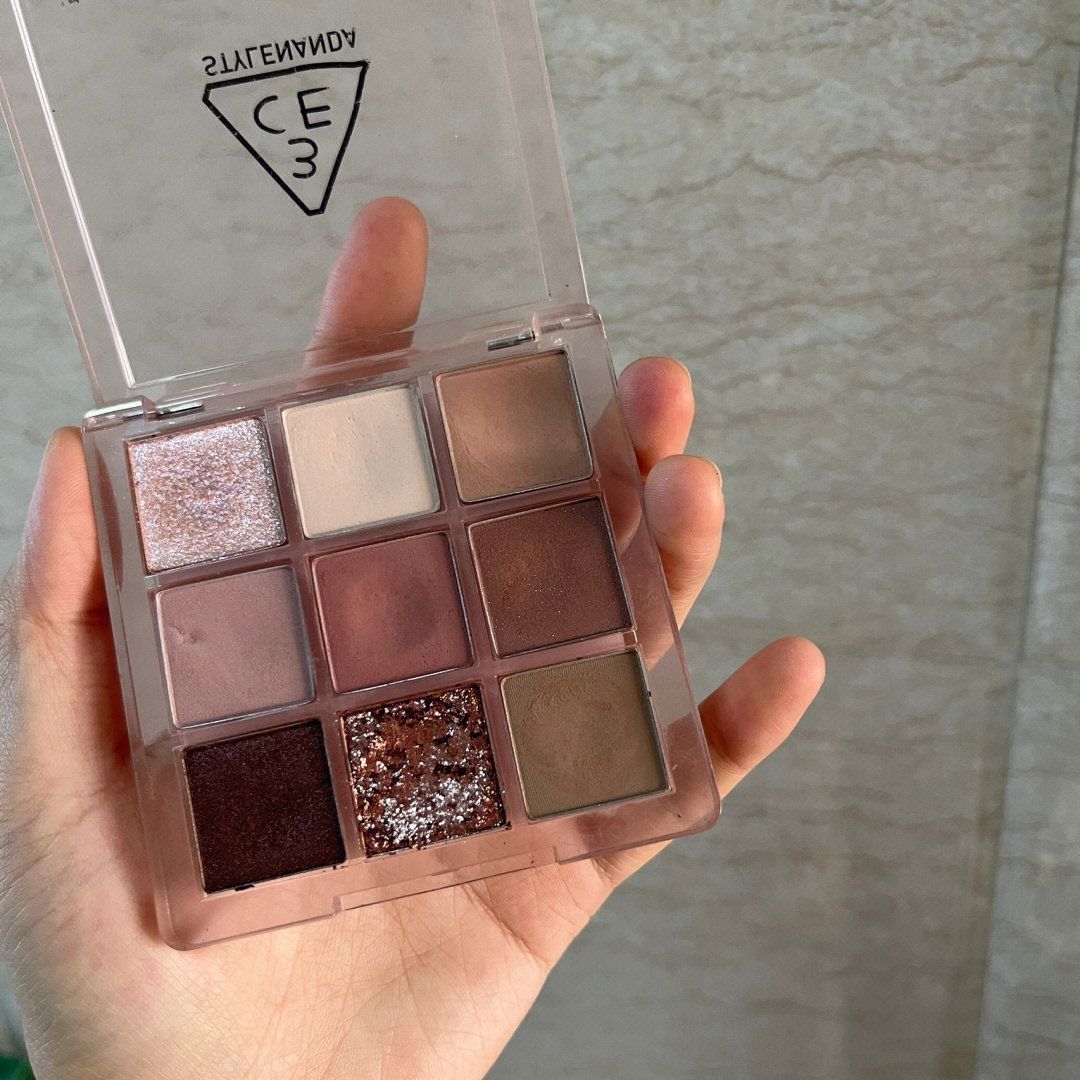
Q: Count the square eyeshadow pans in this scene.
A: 9